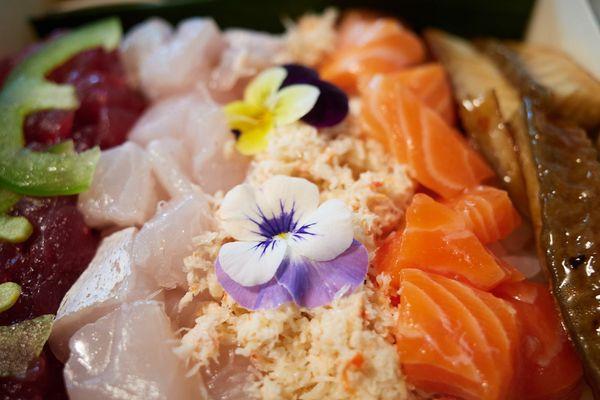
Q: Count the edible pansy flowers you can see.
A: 2